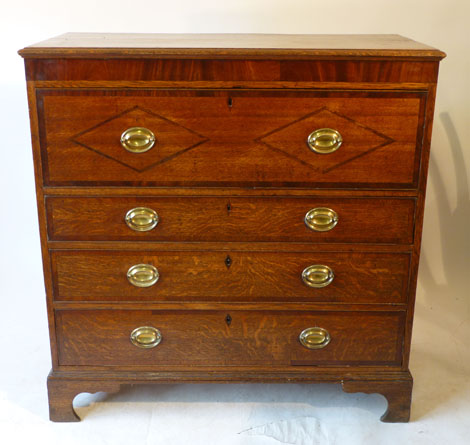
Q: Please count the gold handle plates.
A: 8